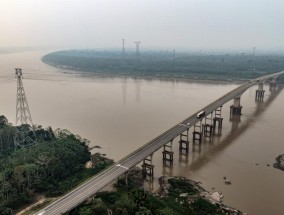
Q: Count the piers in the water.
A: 9